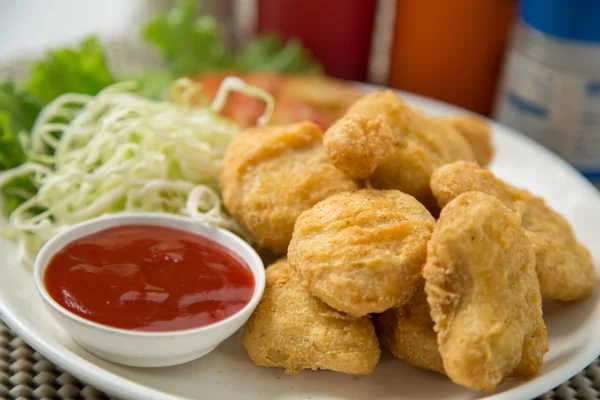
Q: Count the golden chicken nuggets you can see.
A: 8